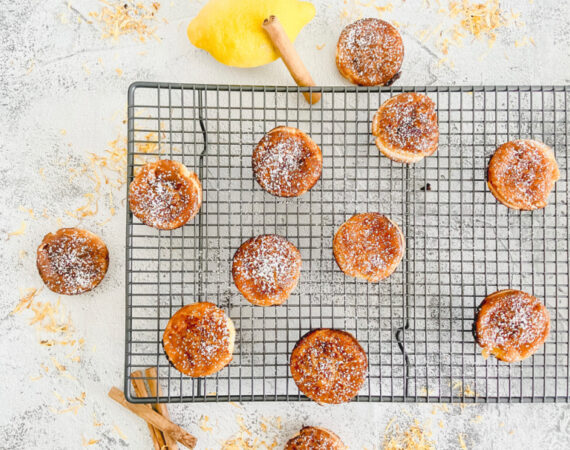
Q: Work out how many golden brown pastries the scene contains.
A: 12